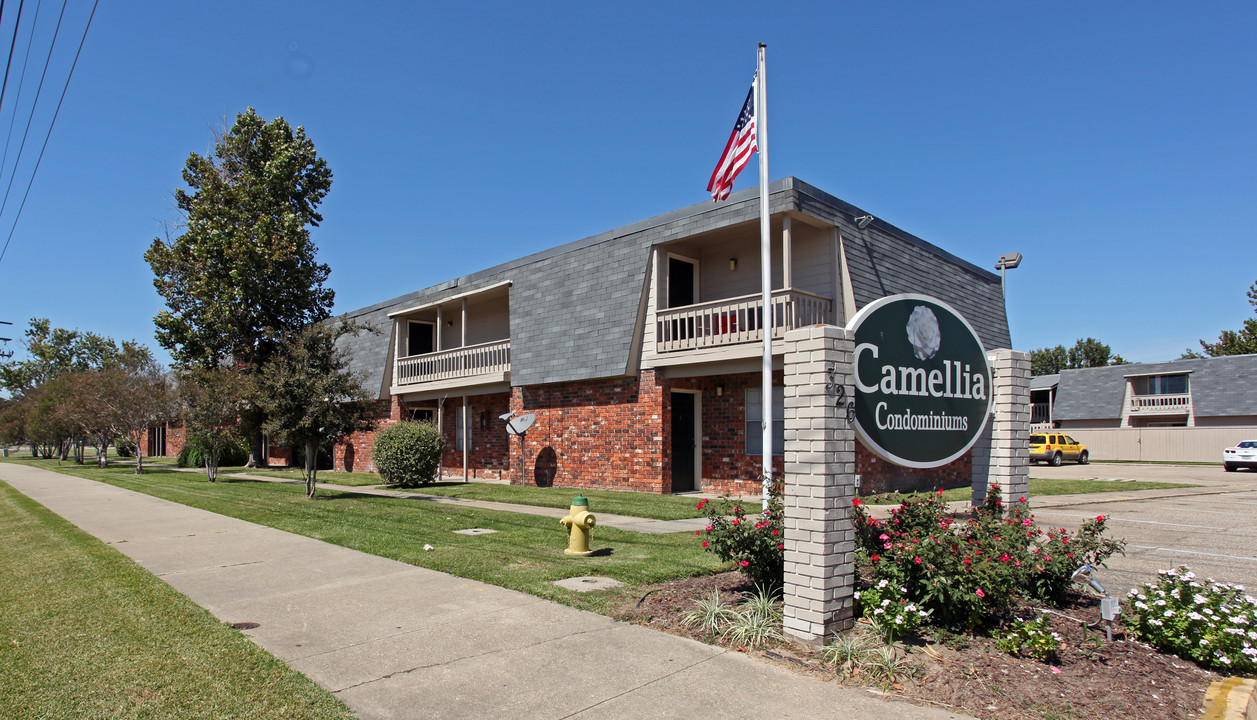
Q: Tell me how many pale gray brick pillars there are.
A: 2